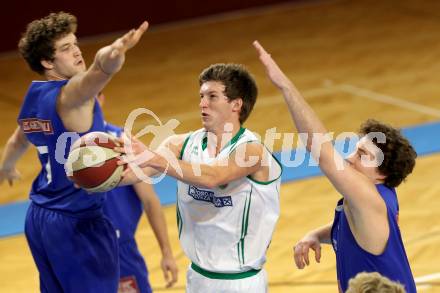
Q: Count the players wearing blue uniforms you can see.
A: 3